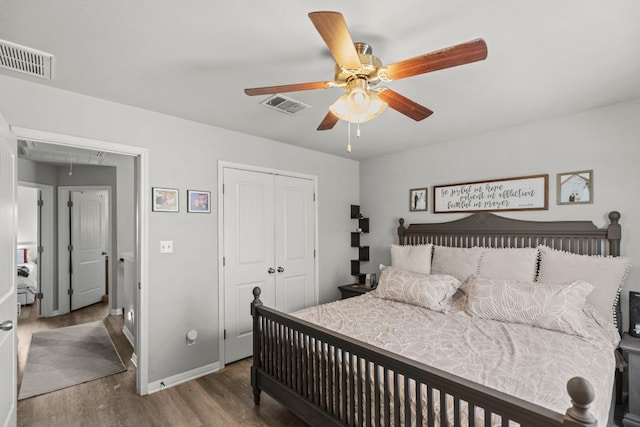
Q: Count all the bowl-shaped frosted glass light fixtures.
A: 1